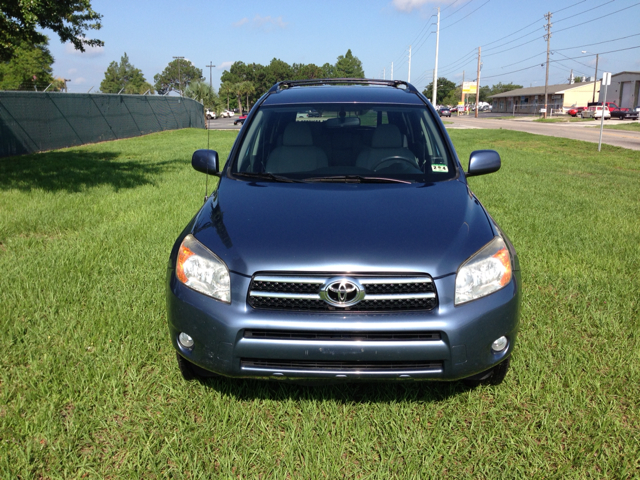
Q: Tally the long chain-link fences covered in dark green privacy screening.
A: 1